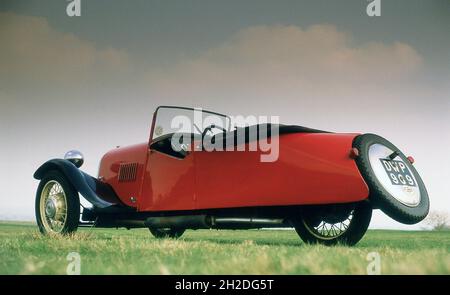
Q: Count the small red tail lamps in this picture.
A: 2